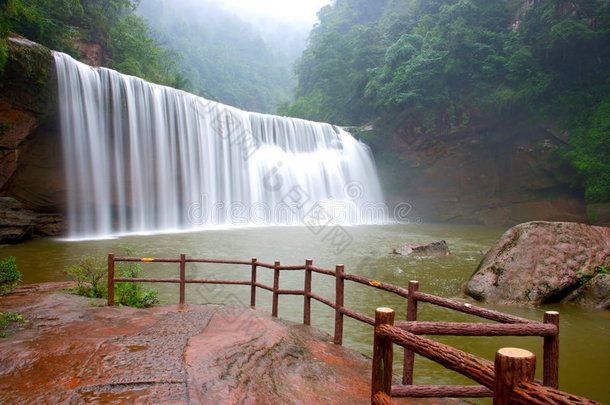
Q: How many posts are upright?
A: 10